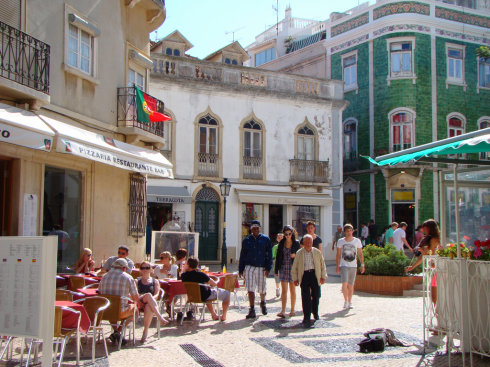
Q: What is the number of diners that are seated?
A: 7